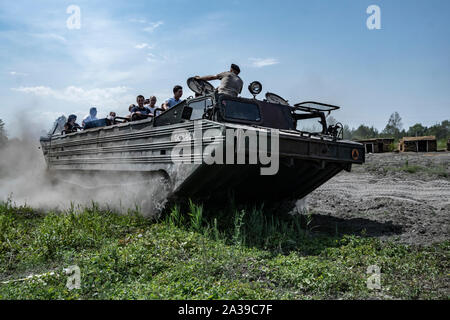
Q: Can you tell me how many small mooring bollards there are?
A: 0